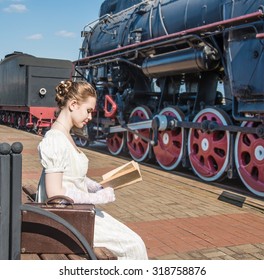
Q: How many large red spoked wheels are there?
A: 5